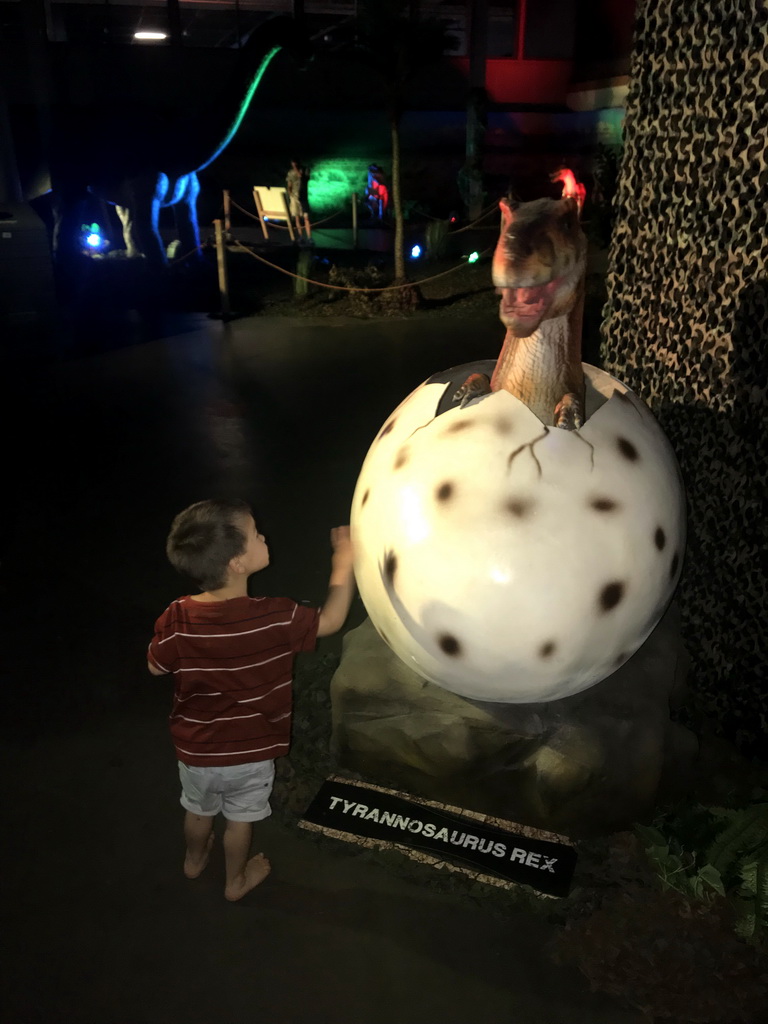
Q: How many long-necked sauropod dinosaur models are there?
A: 1